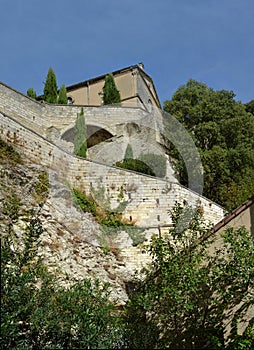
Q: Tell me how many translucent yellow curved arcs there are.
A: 0